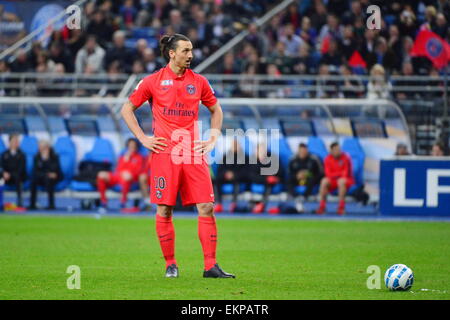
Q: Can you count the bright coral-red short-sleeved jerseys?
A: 1